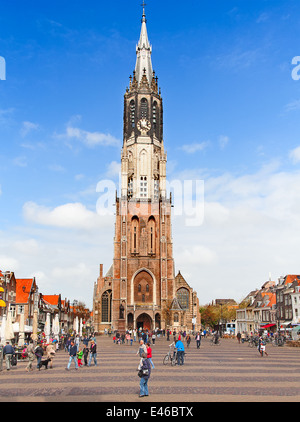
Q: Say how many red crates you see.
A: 0